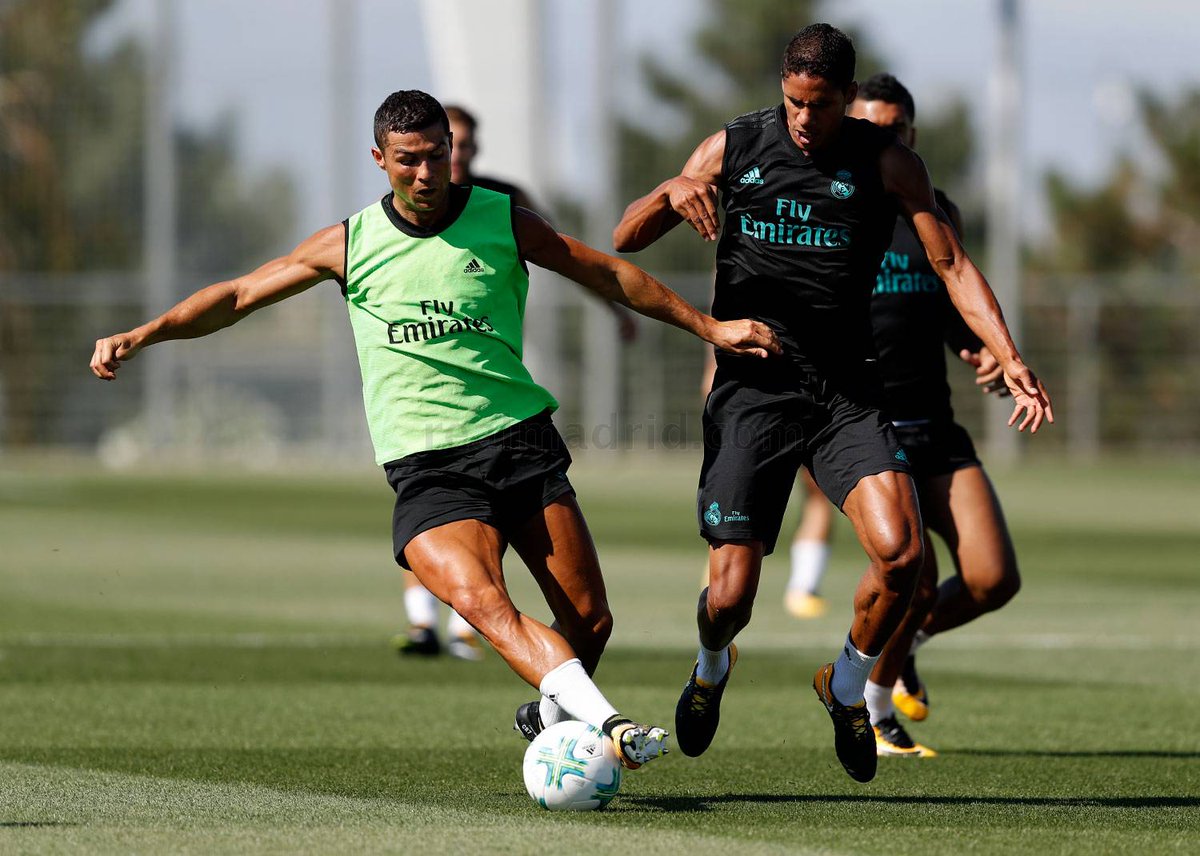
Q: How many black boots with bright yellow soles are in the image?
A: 2